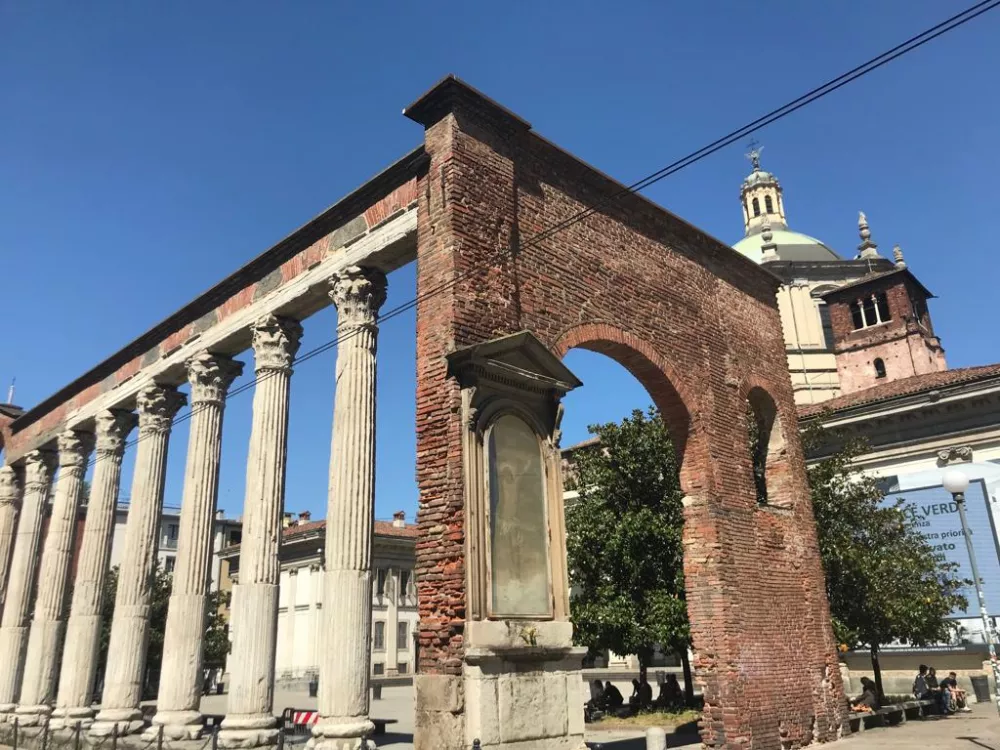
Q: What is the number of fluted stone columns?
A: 8